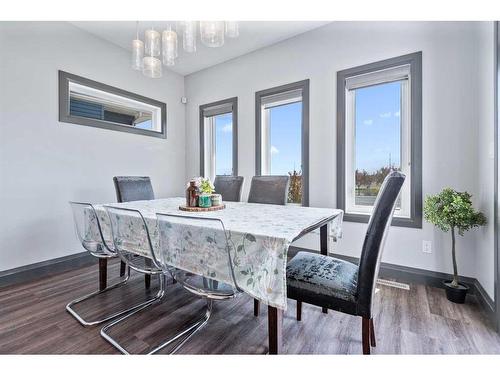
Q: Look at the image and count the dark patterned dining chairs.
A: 4